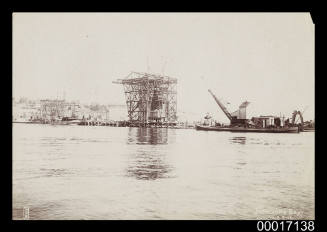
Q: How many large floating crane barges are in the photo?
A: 1